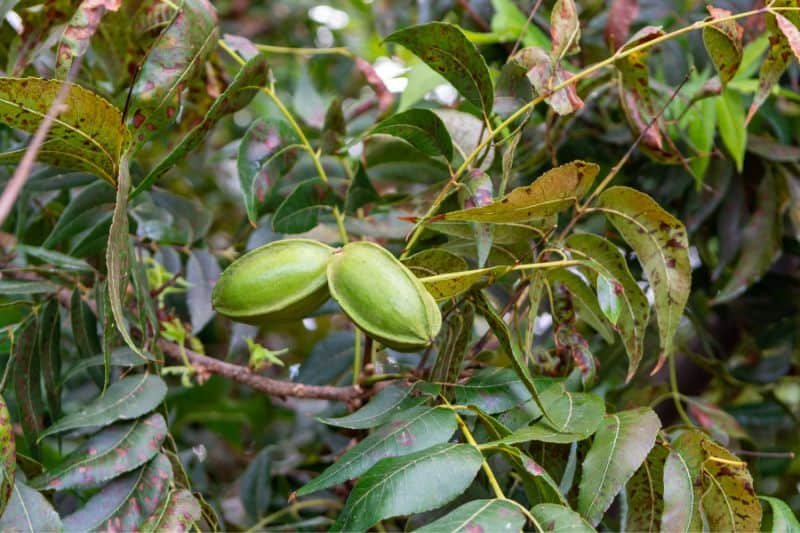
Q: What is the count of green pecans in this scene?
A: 2